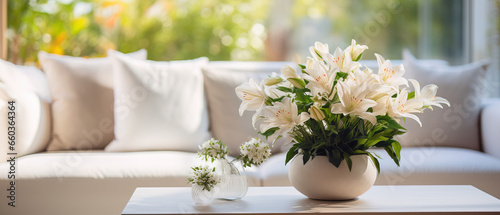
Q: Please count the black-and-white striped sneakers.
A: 0